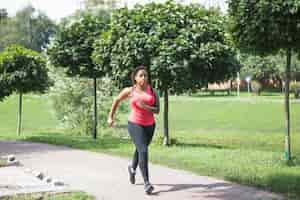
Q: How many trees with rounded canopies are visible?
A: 4